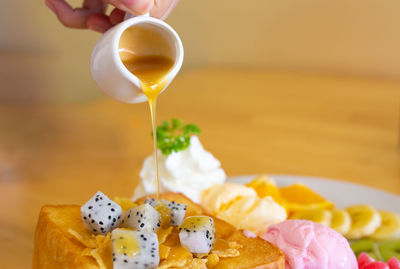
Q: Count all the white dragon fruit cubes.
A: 5